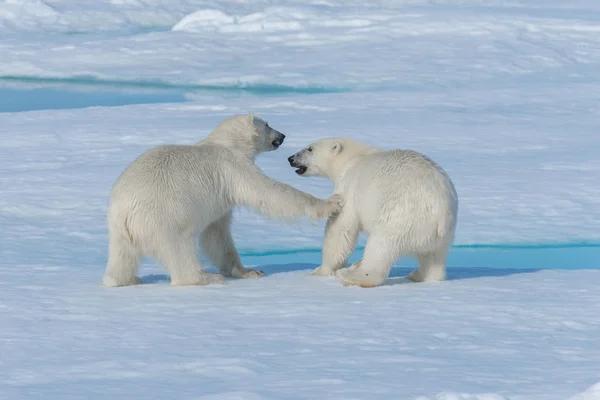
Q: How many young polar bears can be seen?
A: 2